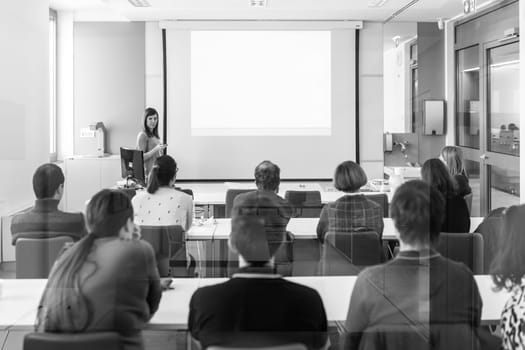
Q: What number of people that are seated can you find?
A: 10